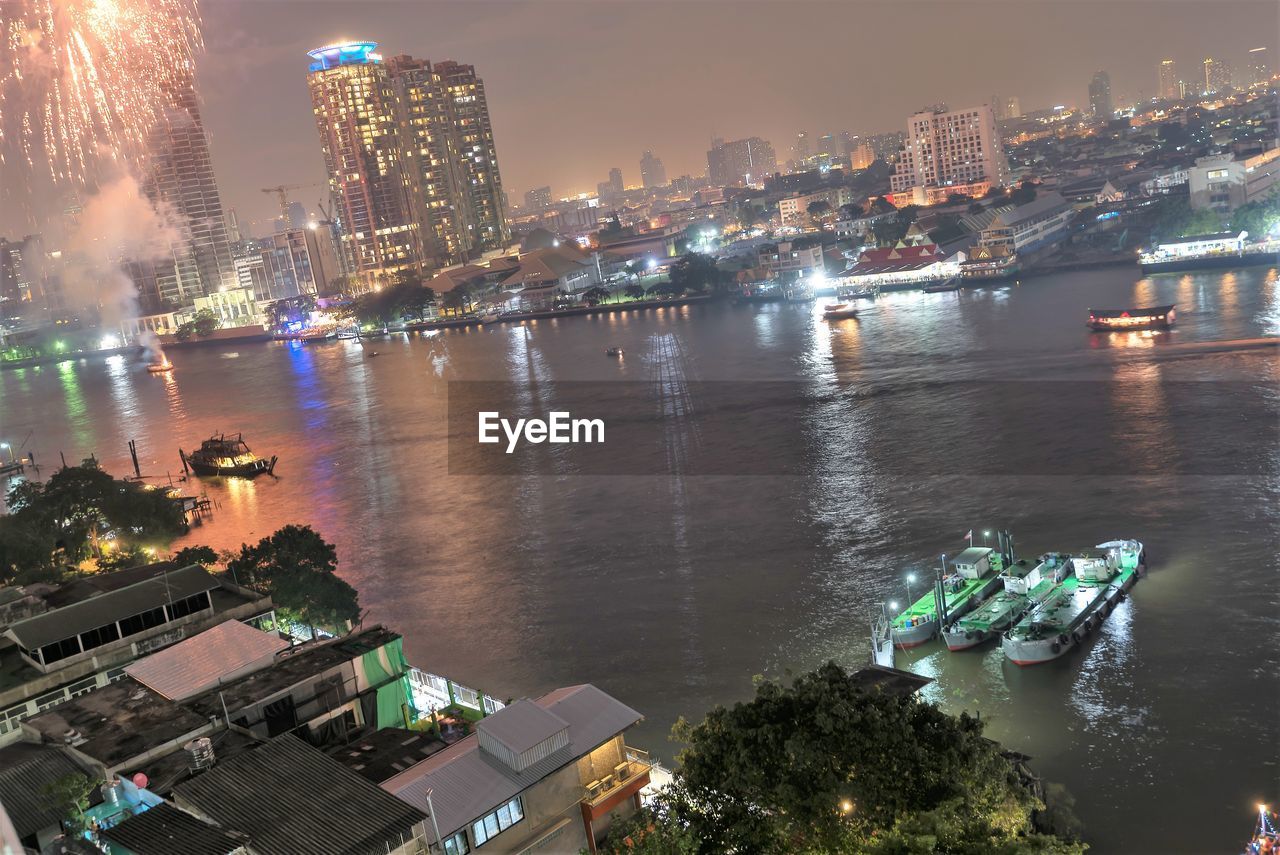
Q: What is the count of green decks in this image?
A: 3